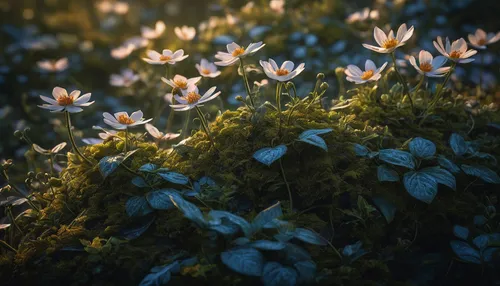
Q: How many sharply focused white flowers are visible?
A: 11